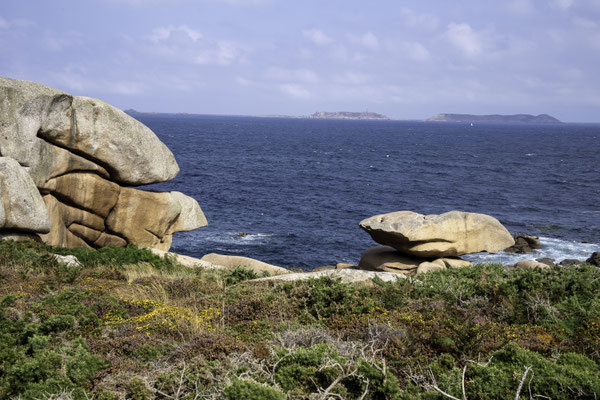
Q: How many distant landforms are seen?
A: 2